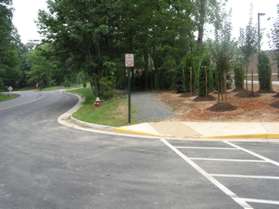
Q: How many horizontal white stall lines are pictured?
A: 4